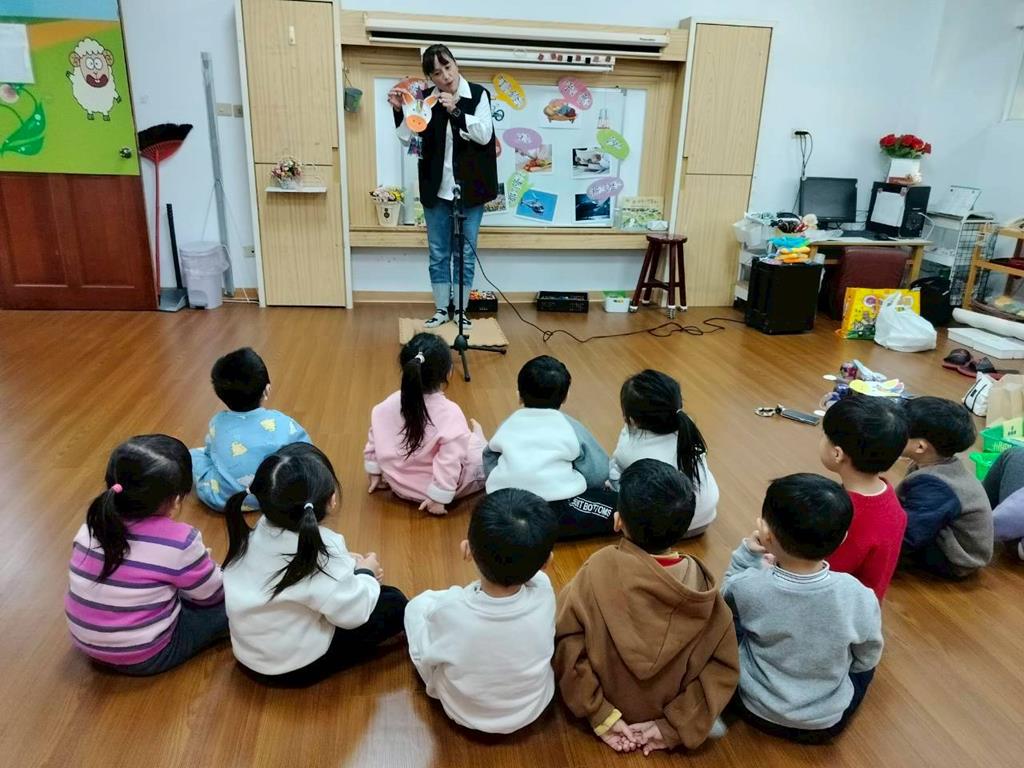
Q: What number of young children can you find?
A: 11